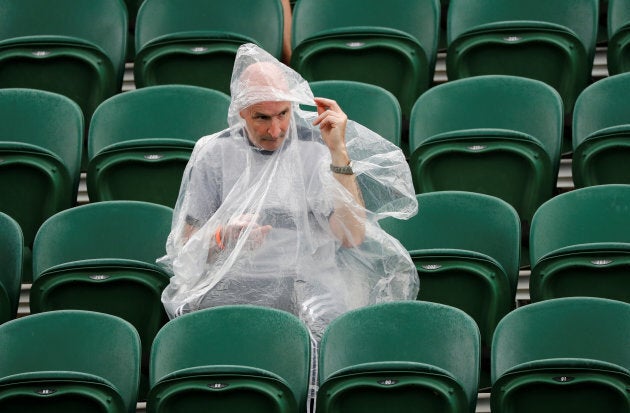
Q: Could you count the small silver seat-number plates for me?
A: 13